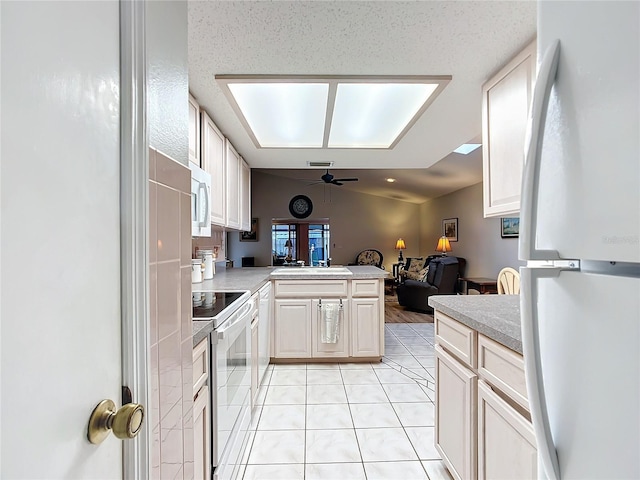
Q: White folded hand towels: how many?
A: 1